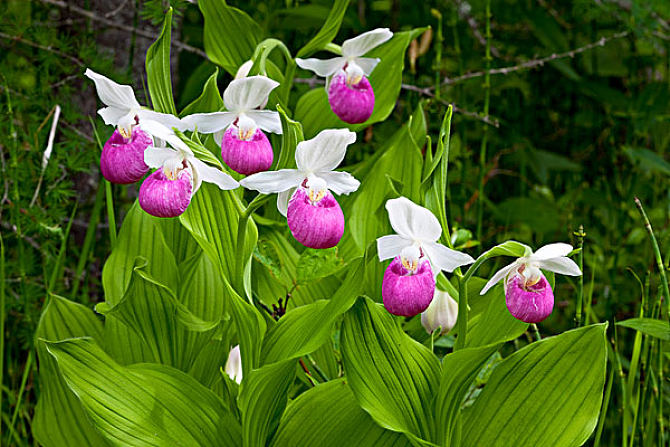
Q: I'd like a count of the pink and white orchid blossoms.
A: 7